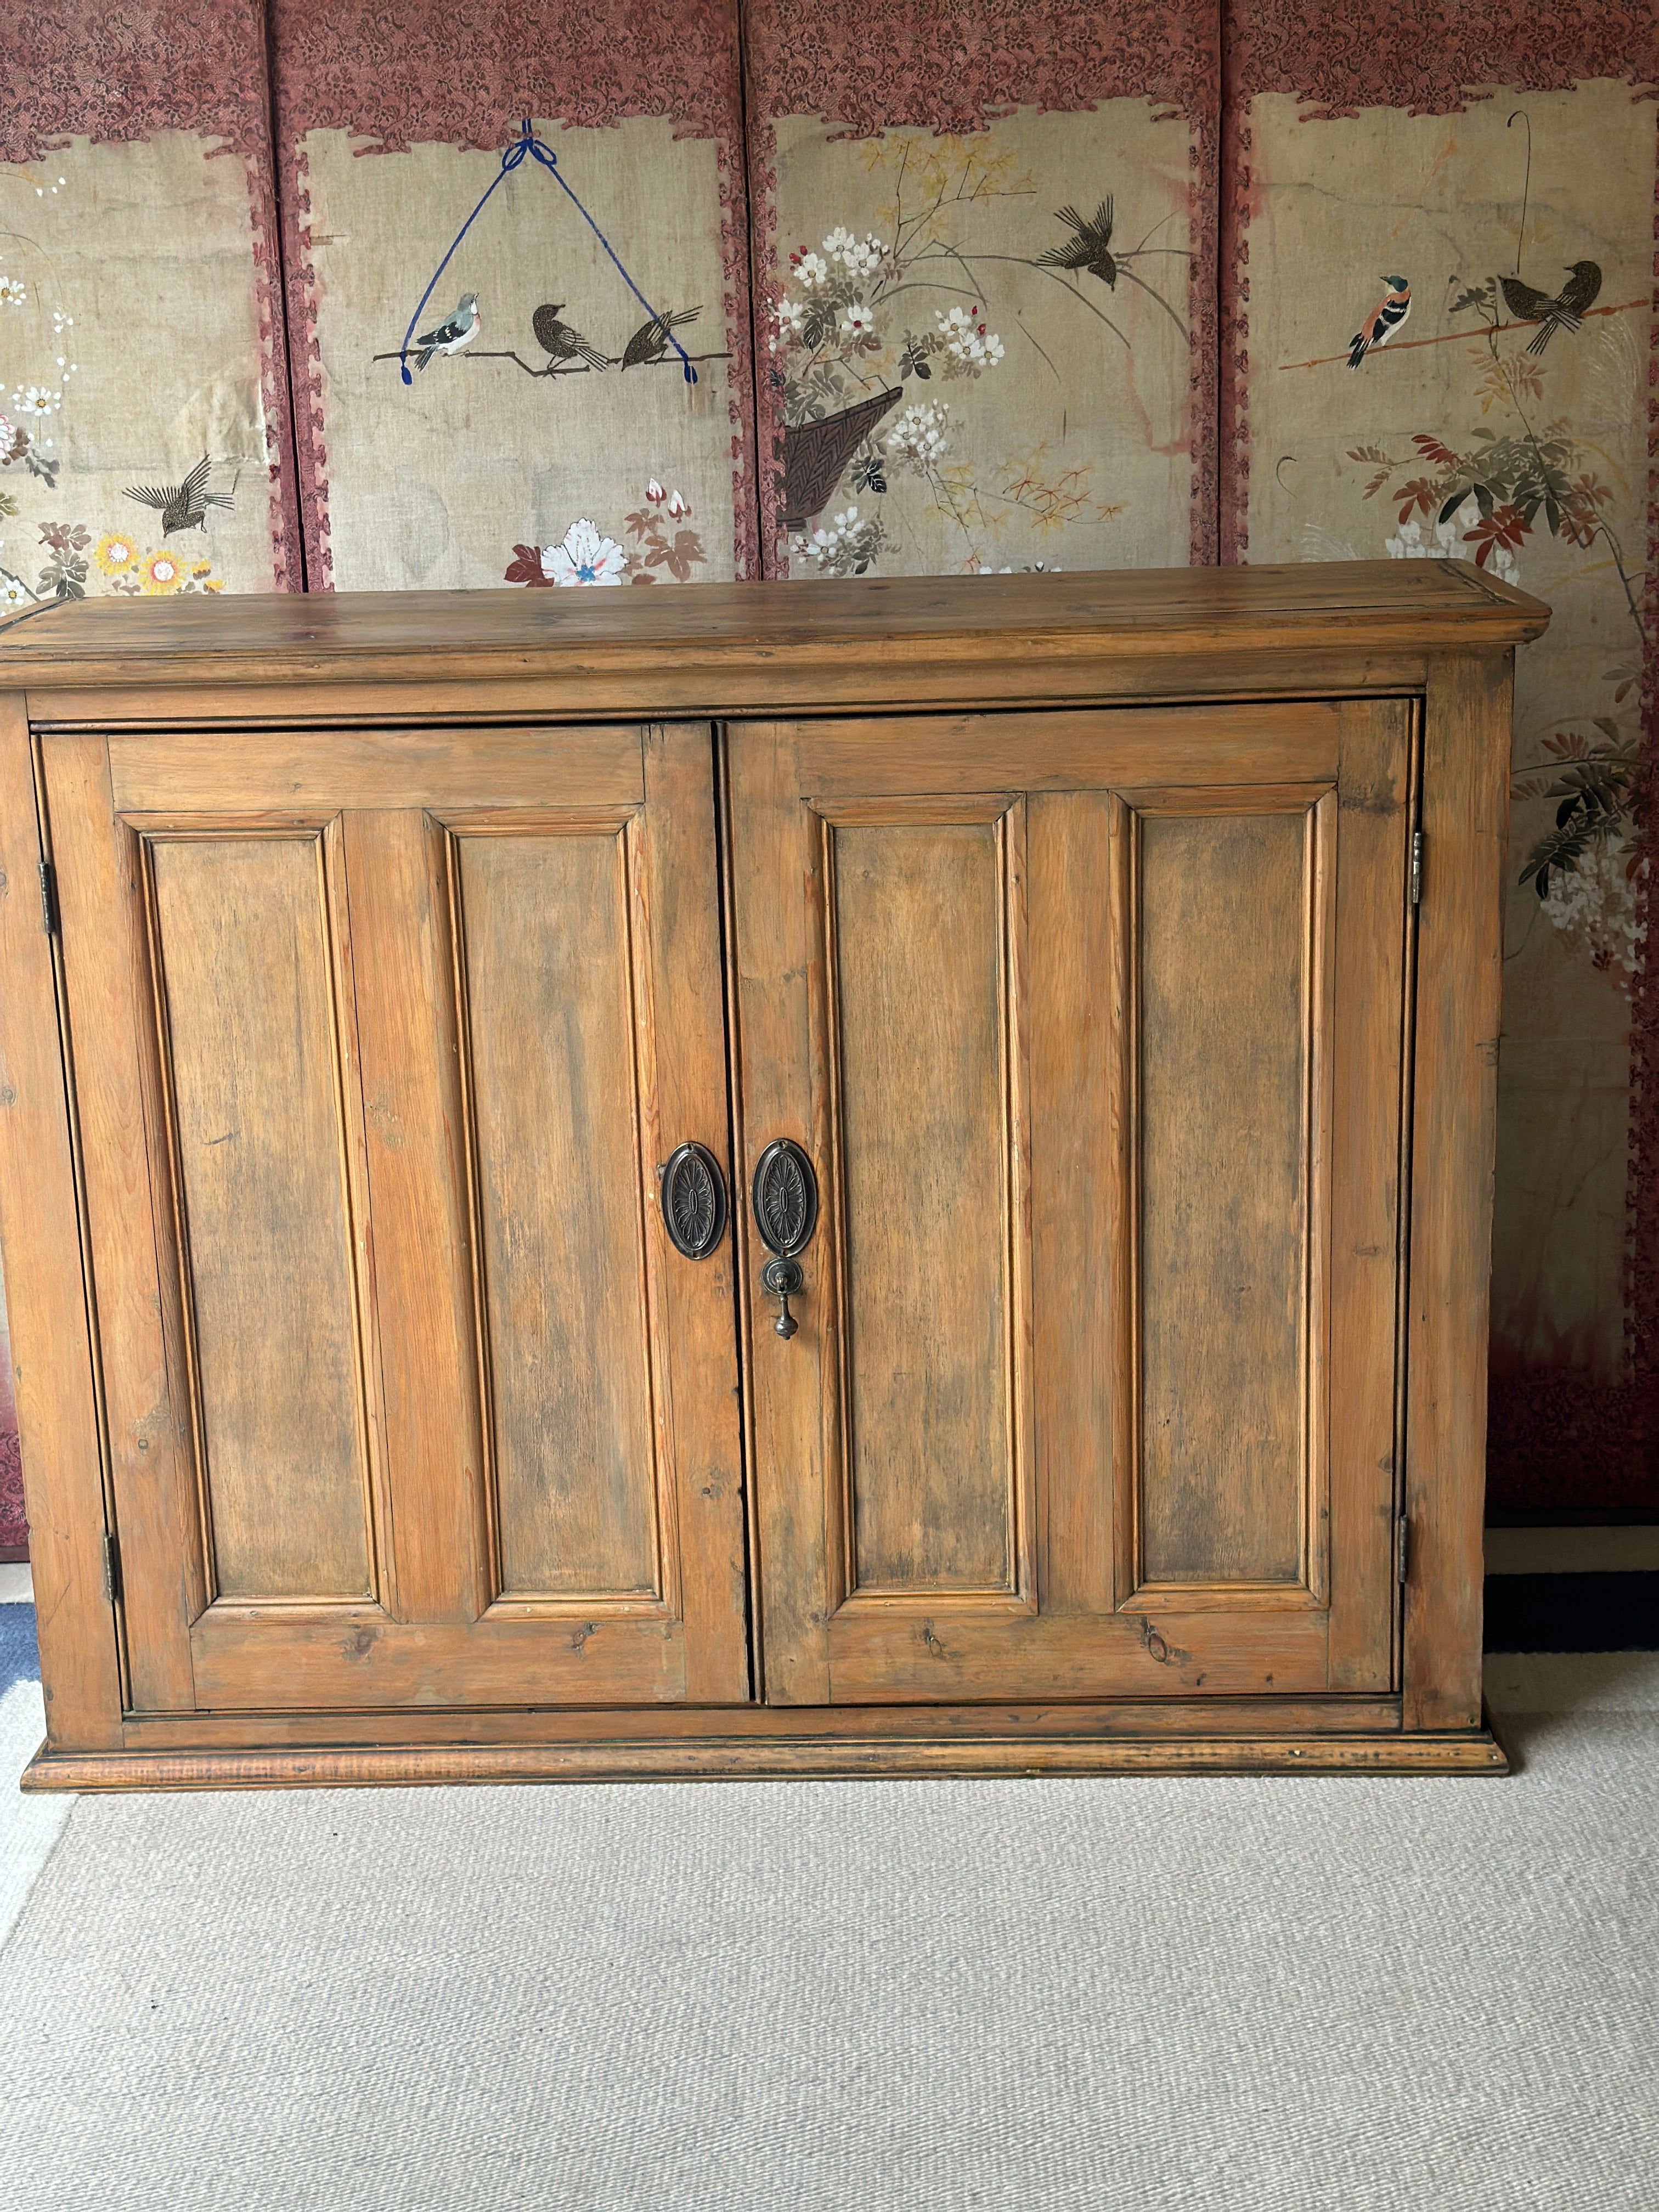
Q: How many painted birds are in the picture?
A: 8